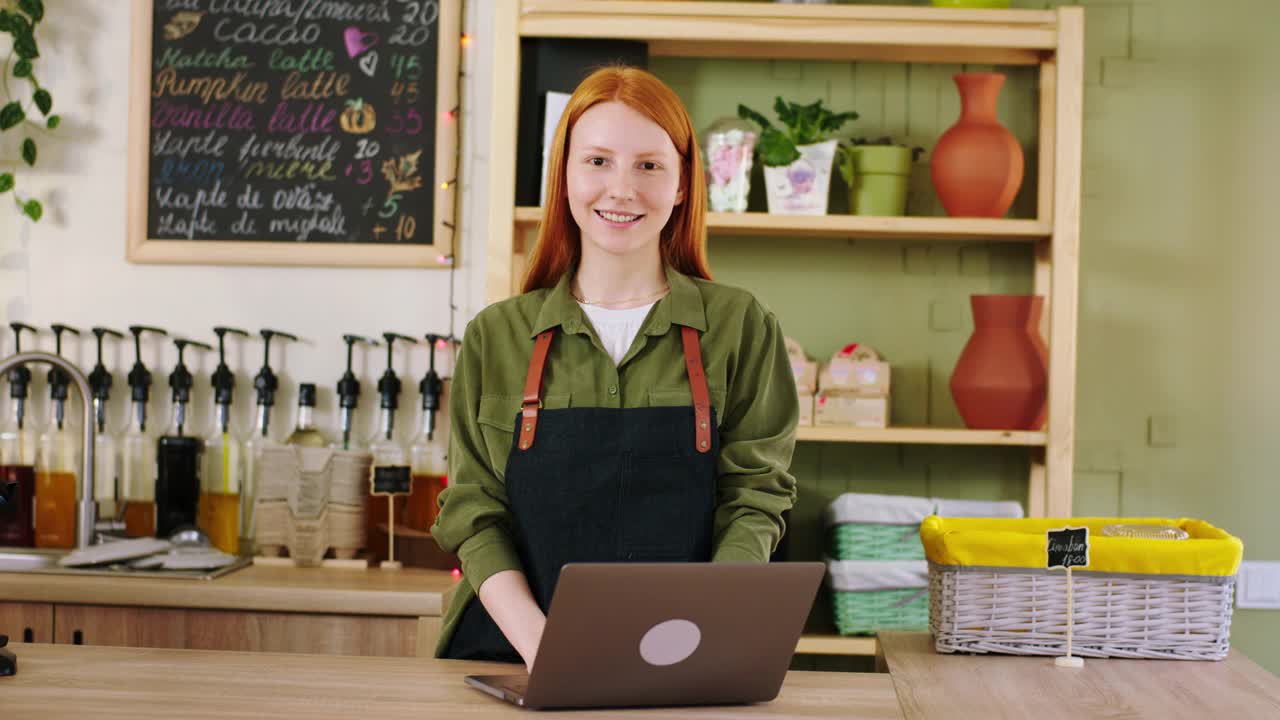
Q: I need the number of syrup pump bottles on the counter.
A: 10